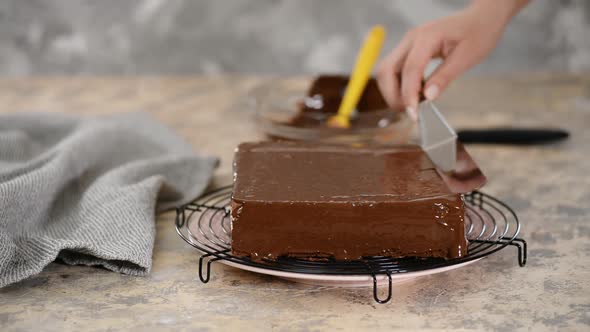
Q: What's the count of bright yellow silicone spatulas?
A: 1